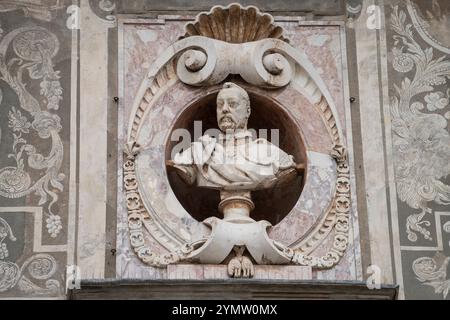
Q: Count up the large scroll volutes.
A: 2